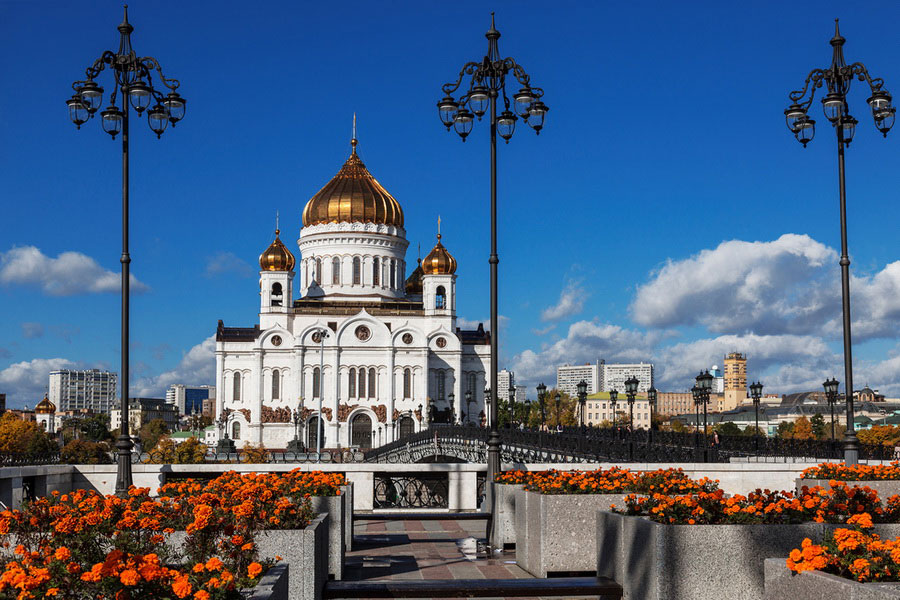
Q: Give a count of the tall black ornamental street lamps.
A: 3